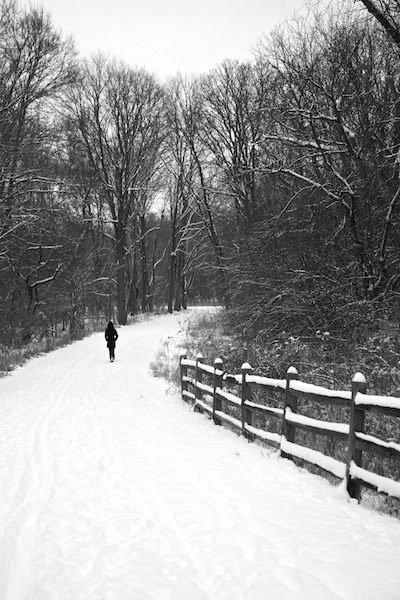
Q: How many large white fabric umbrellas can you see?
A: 0